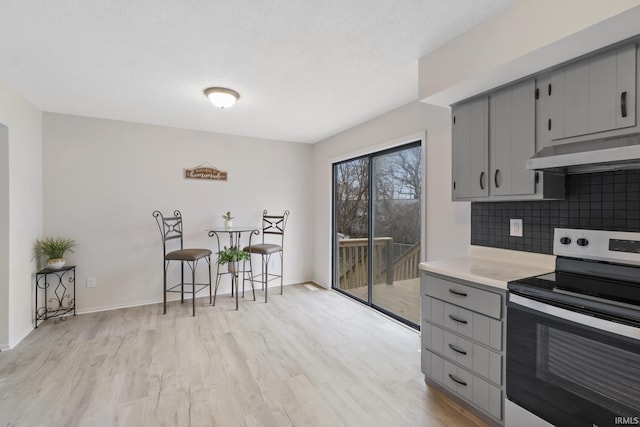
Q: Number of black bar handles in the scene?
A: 7